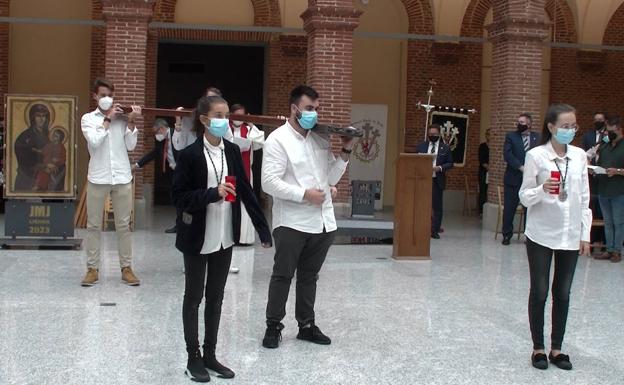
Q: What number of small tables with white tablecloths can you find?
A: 0